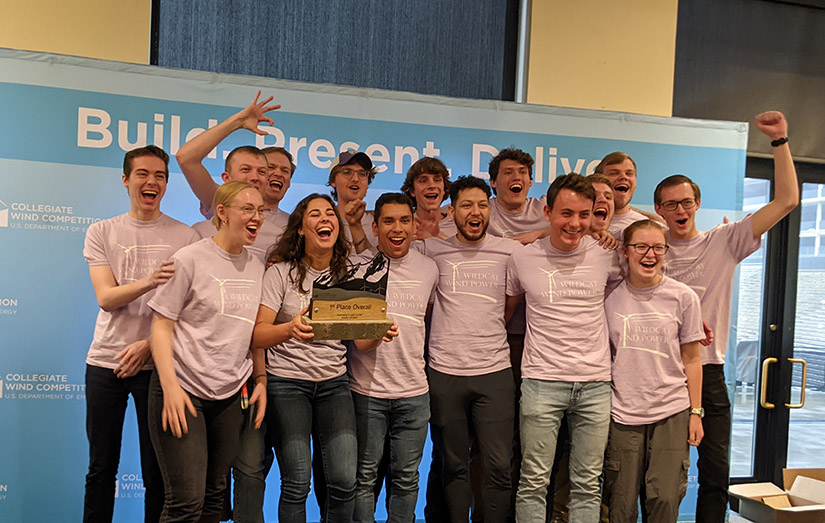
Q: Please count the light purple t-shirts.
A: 15